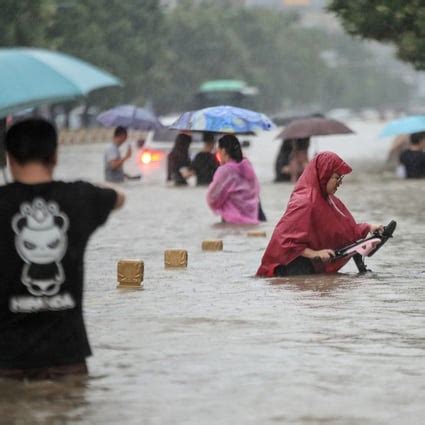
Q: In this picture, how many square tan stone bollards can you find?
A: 4